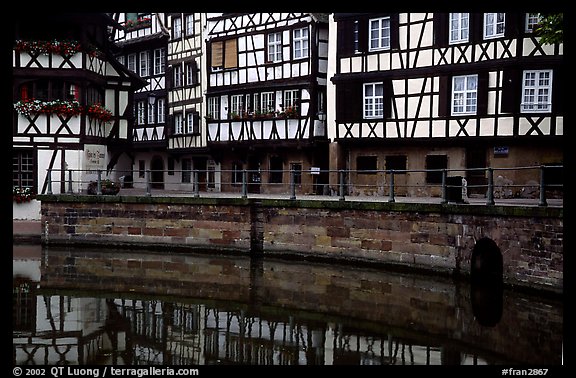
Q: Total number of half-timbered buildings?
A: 5